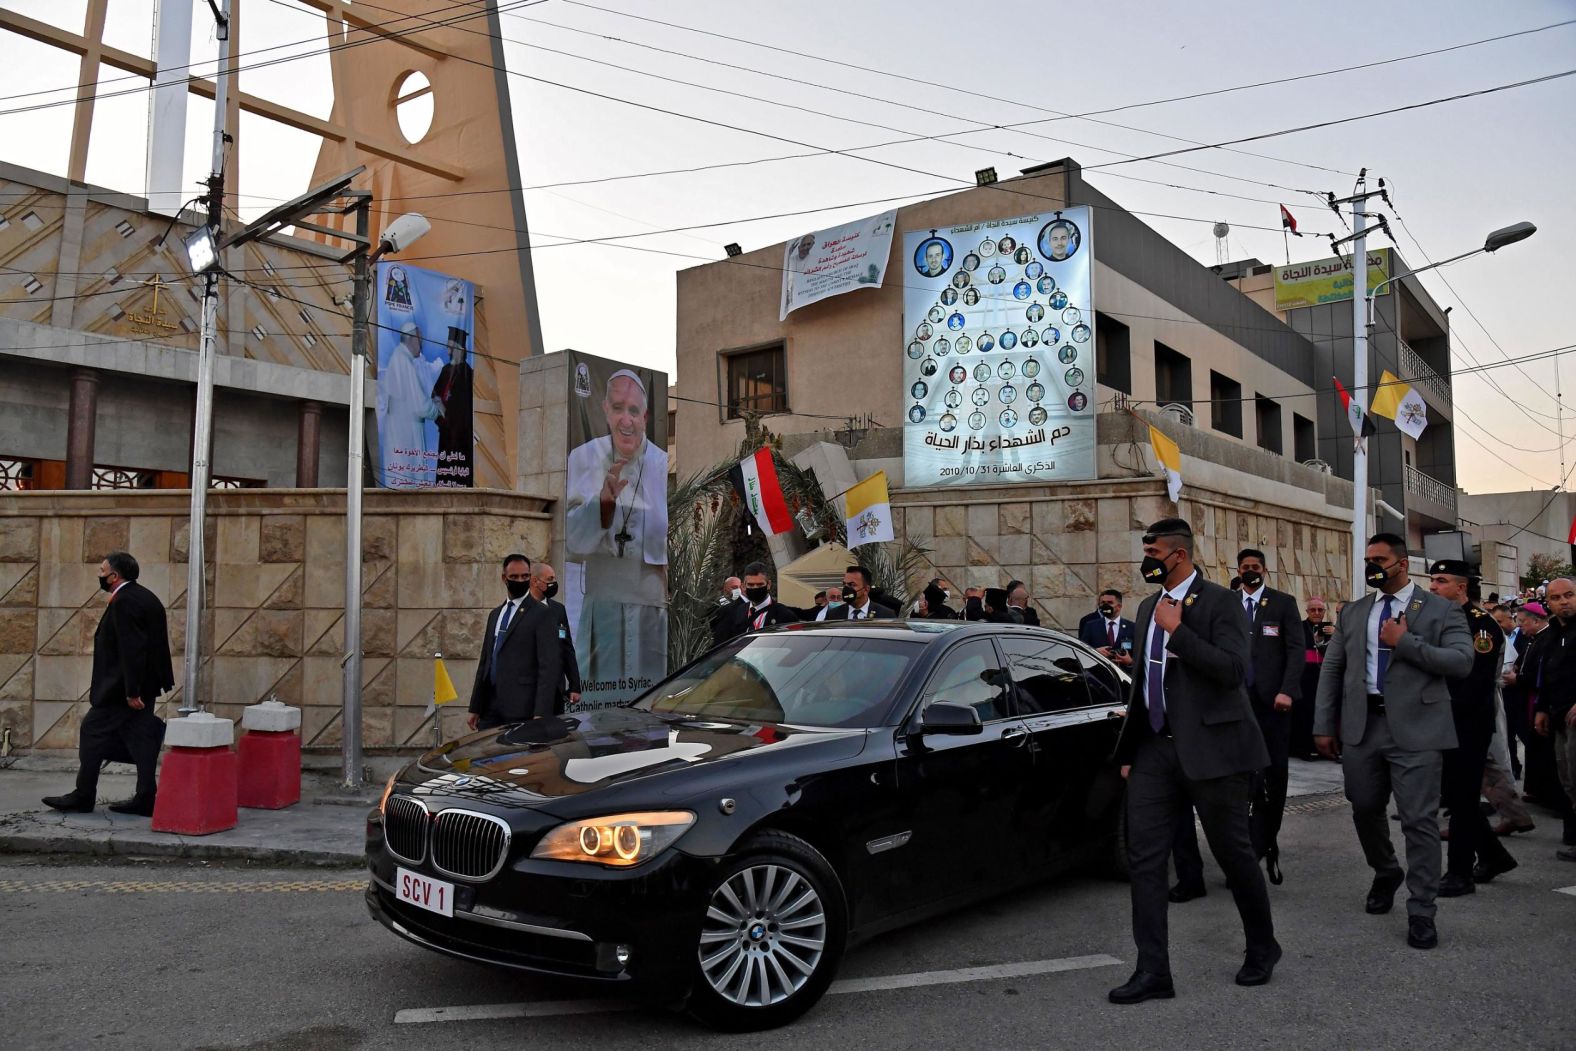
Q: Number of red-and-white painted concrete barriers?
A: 2